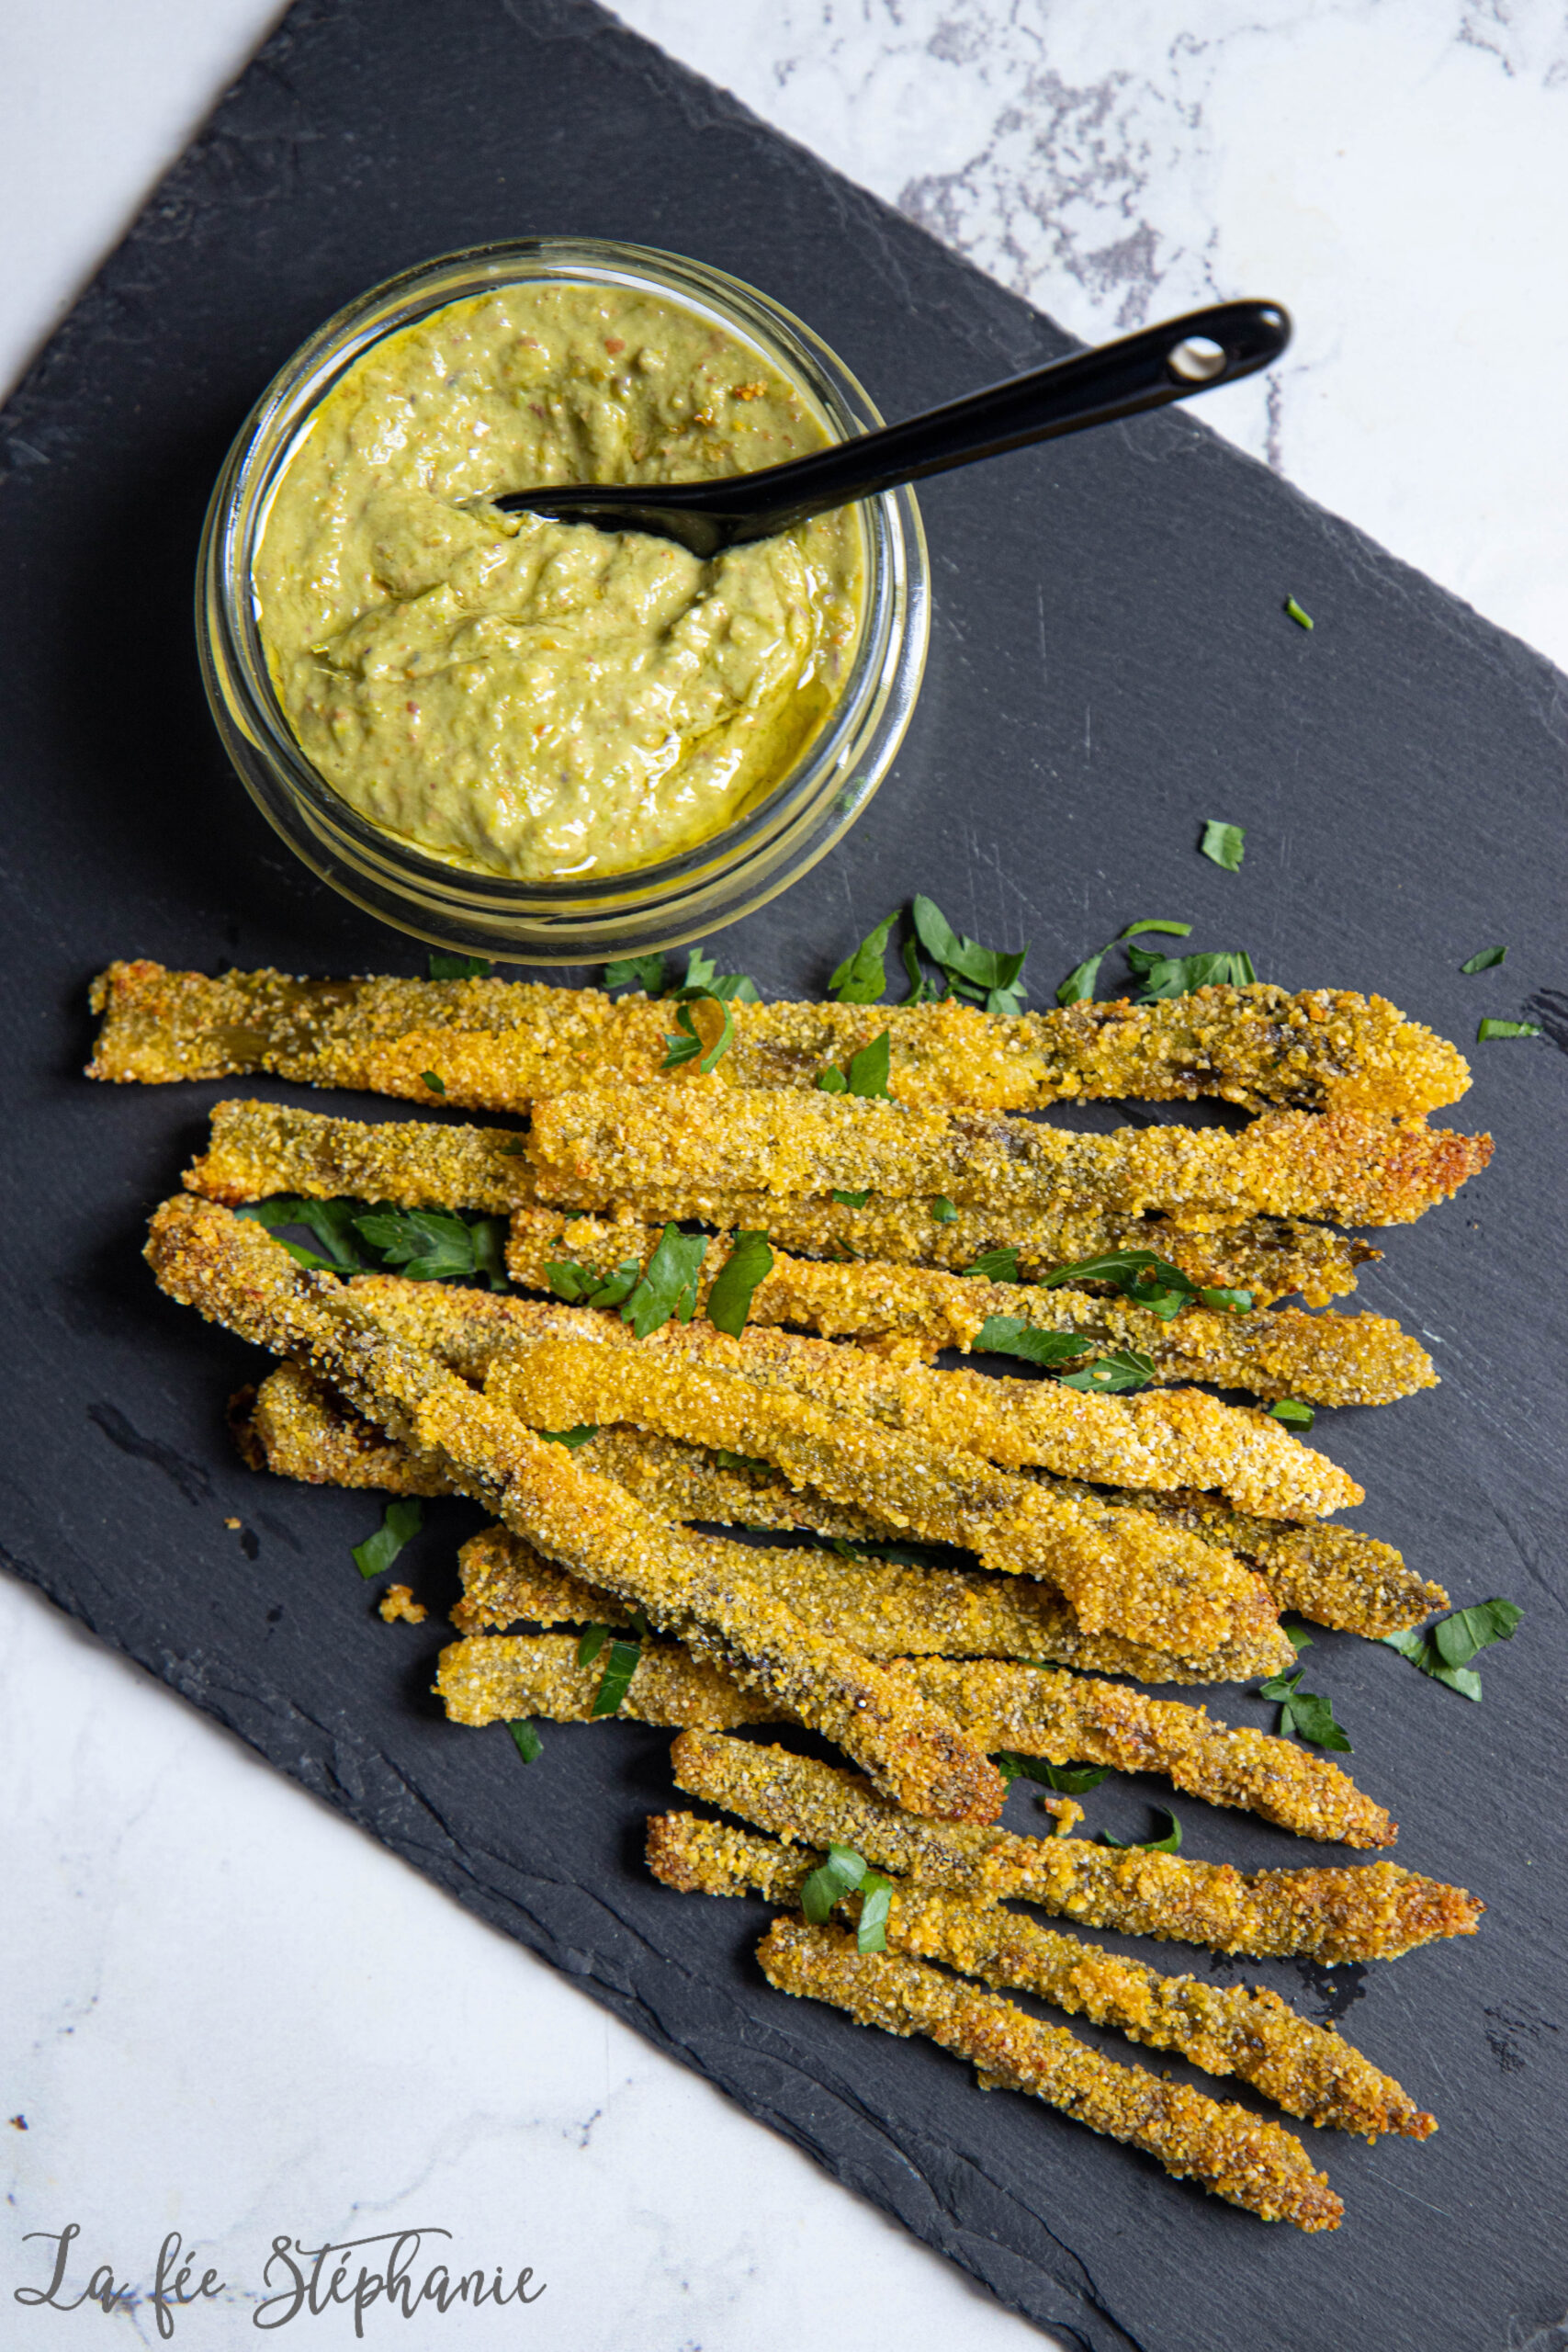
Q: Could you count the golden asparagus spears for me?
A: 13